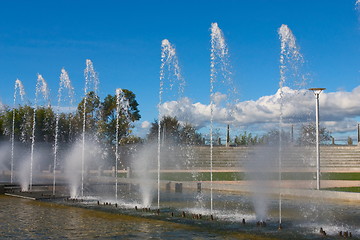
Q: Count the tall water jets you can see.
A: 8